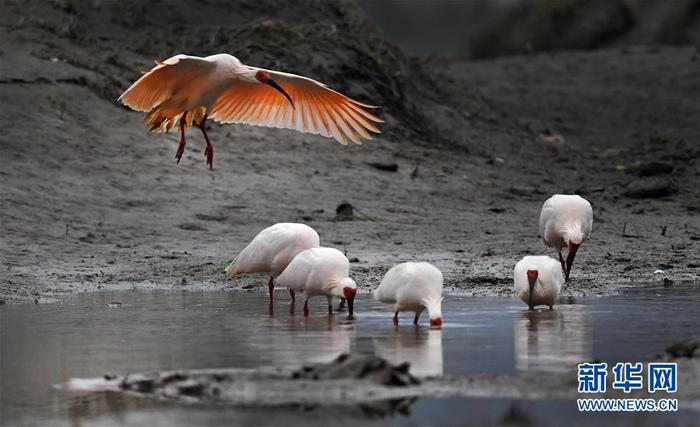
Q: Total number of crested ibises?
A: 6